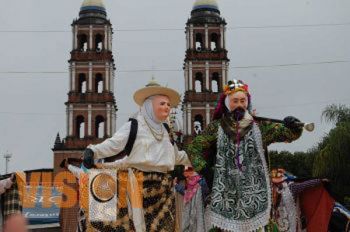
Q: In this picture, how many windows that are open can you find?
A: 11